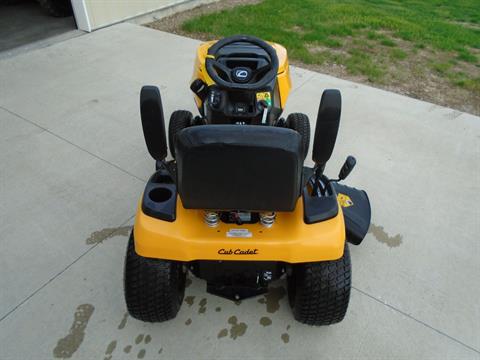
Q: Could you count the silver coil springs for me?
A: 2